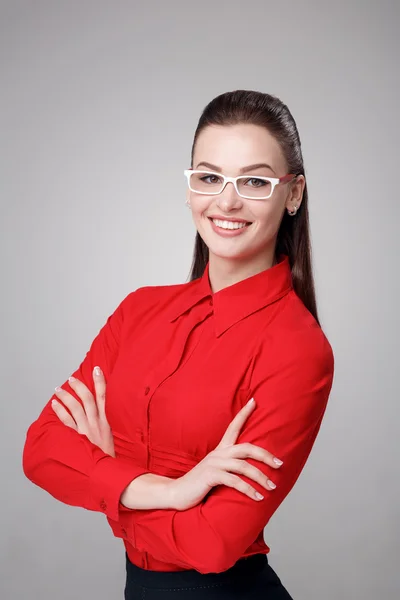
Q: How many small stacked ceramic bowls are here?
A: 0